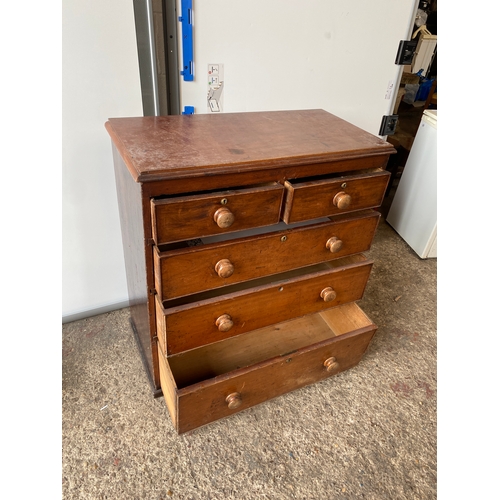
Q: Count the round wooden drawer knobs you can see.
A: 8